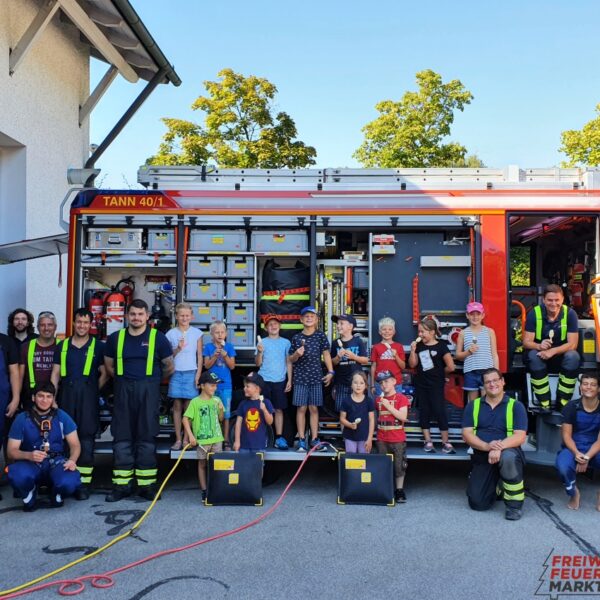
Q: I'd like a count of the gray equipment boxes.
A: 12